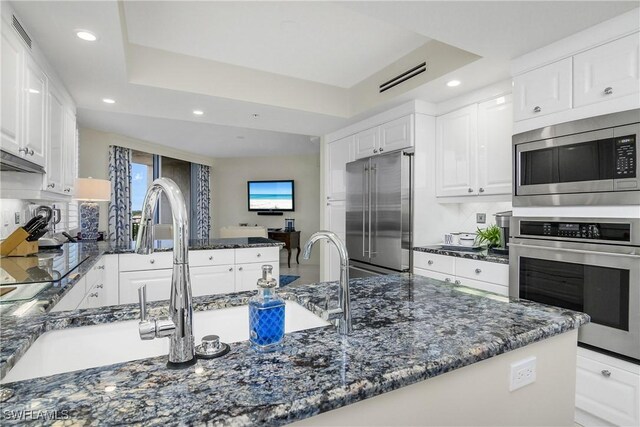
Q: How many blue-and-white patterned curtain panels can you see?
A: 2